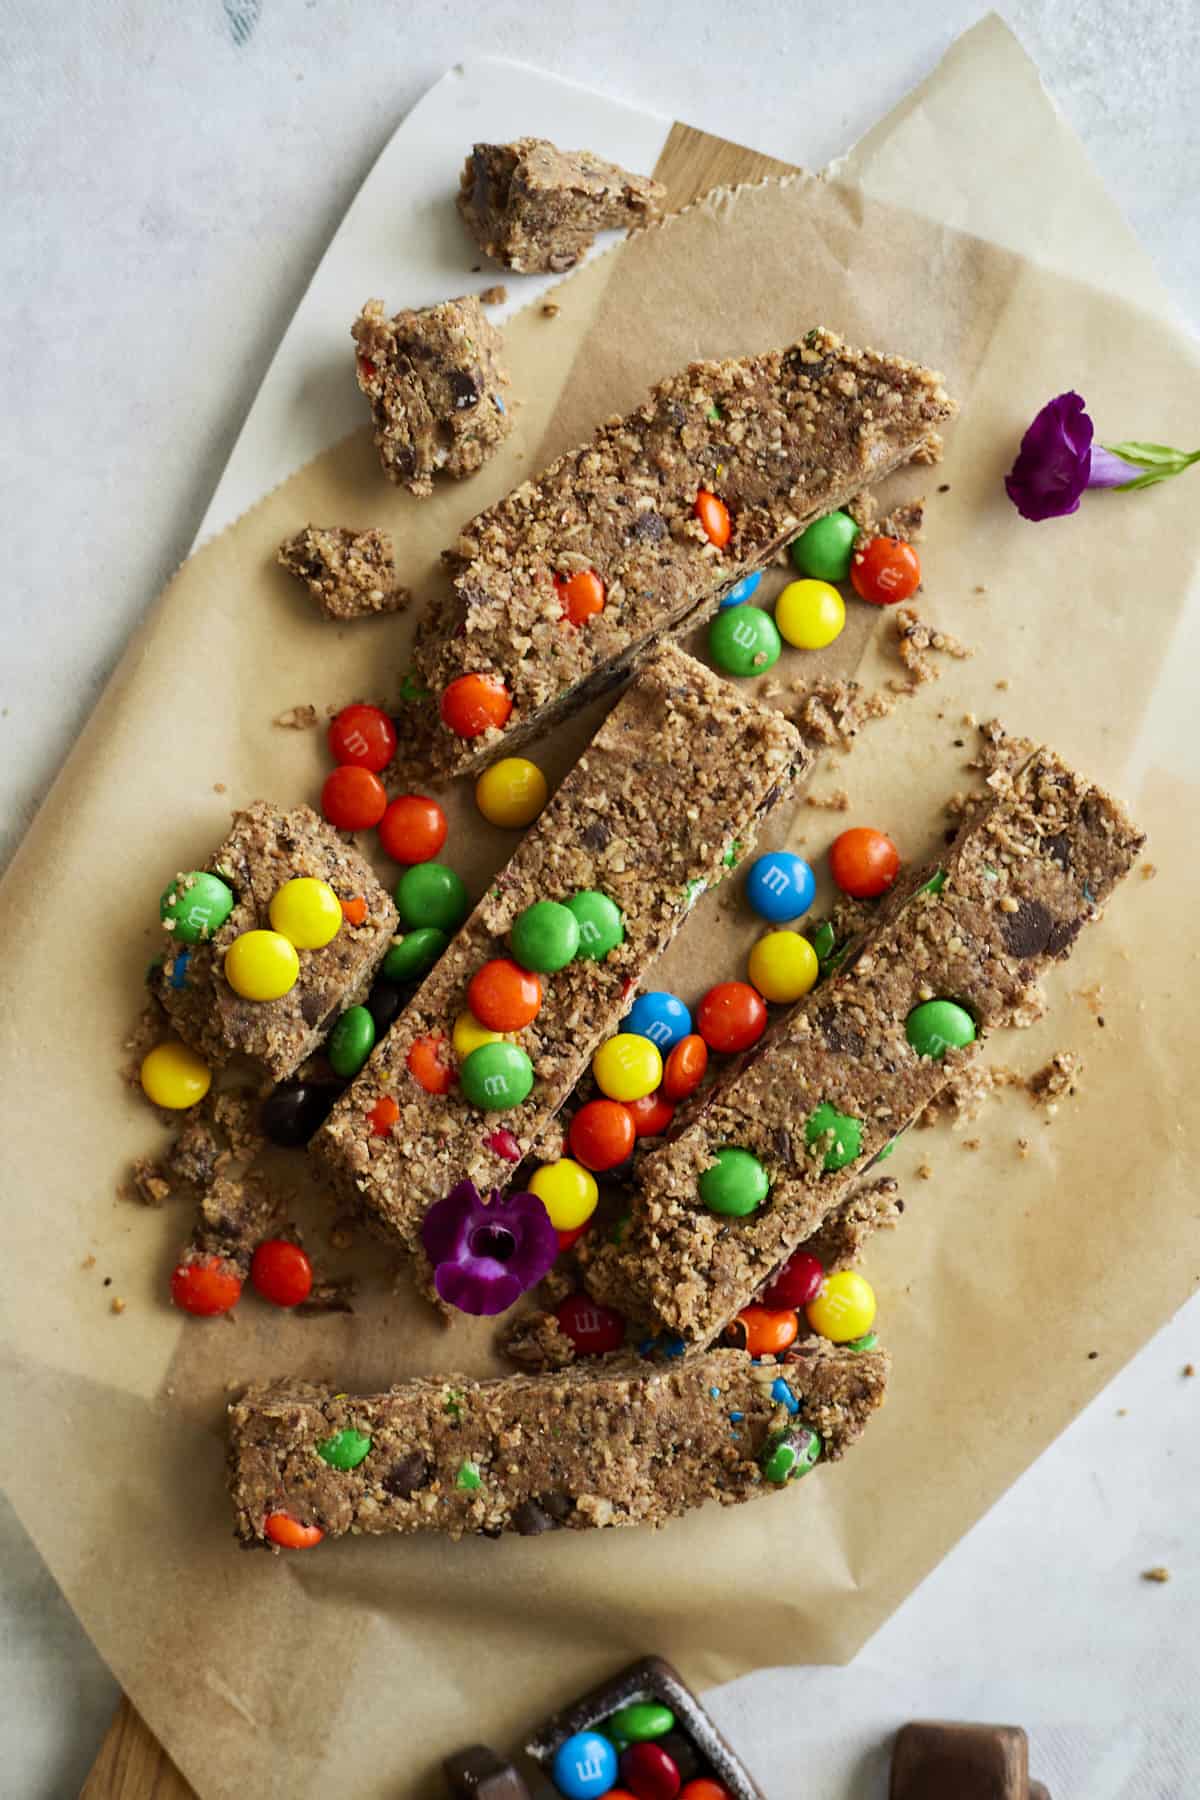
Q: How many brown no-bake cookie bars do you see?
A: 4